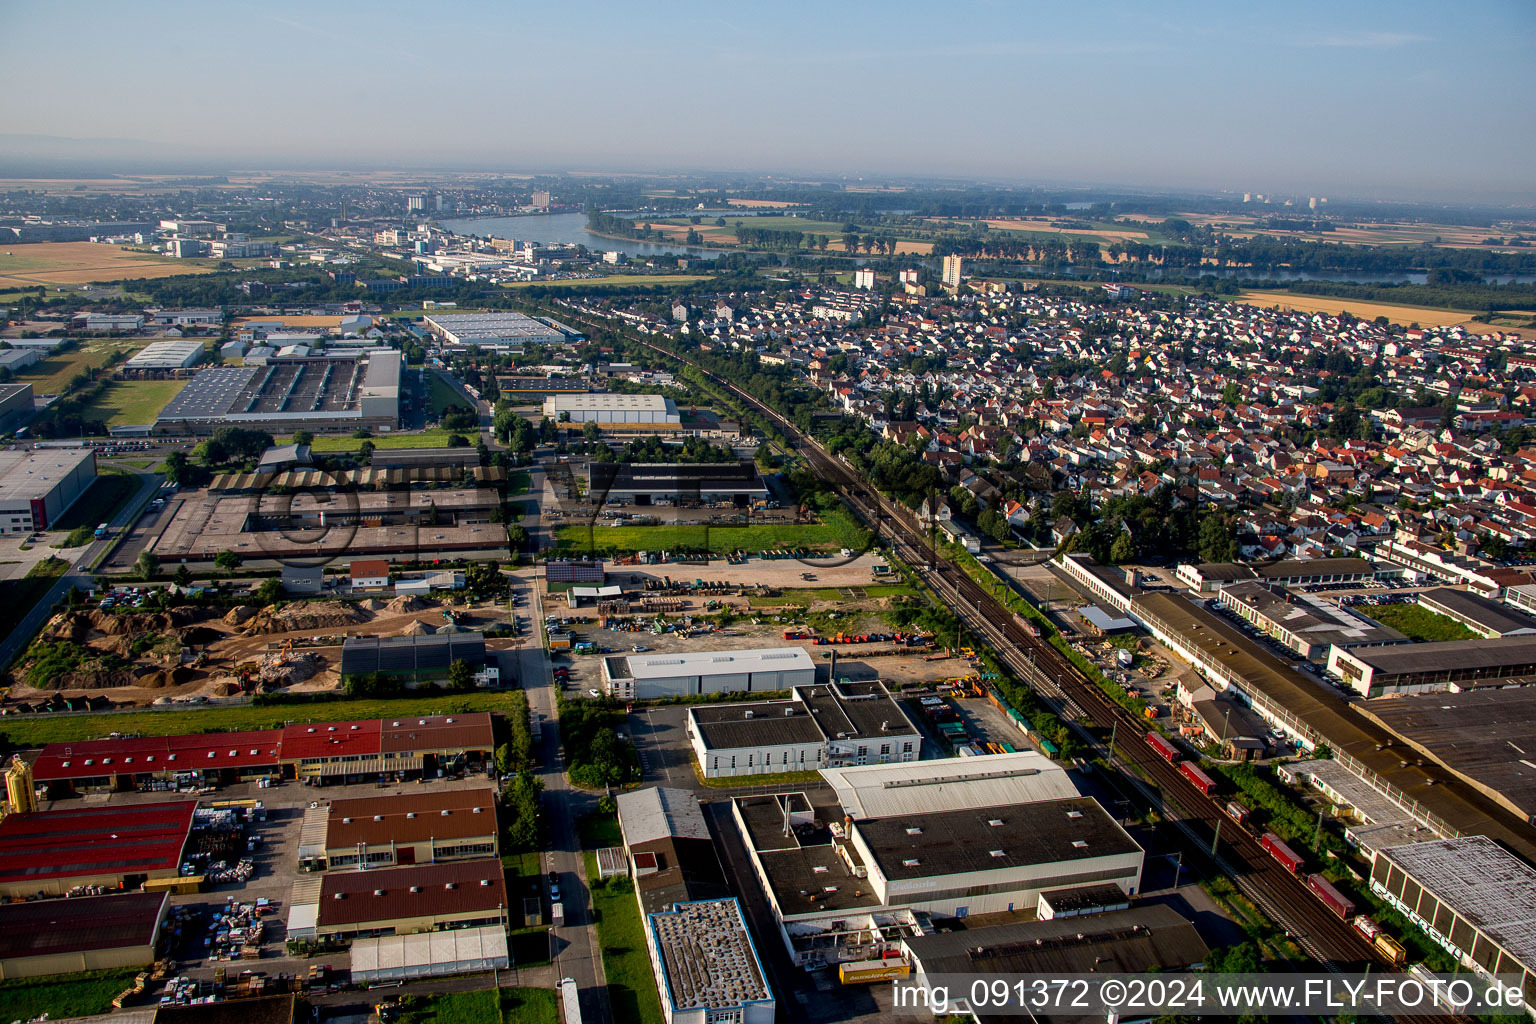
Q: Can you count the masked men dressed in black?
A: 0